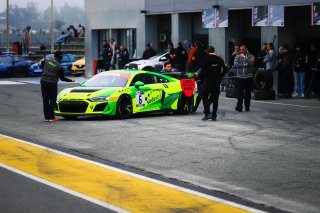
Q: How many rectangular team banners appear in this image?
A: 5